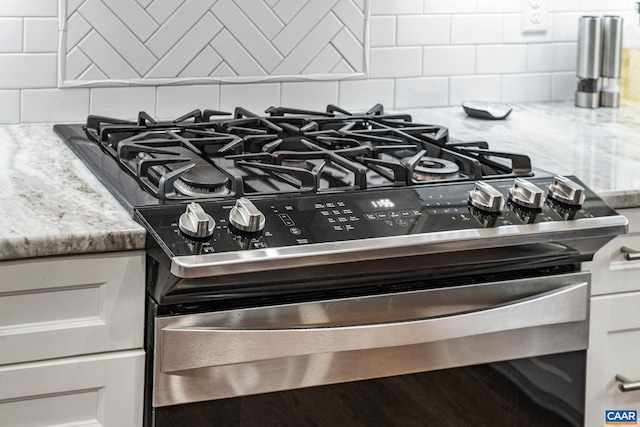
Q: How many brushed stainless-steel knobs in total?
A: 5